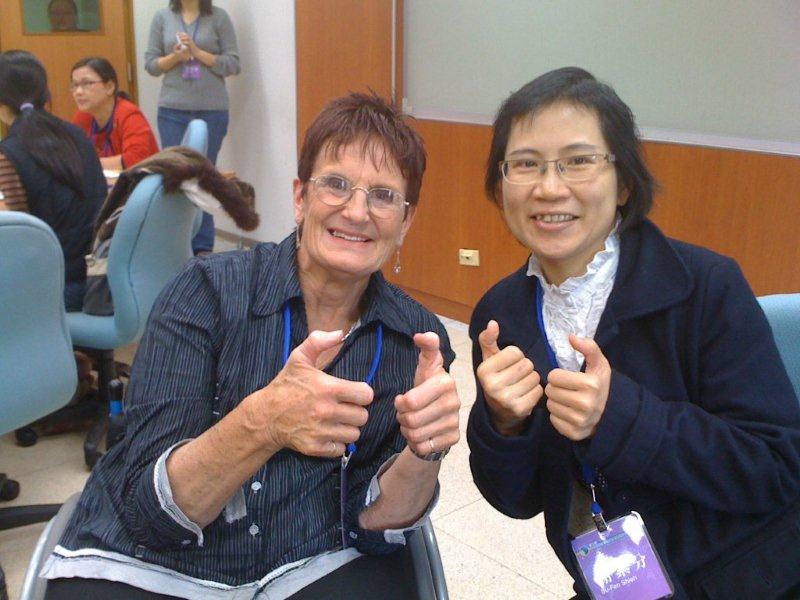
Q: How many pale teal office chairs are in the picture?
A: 4